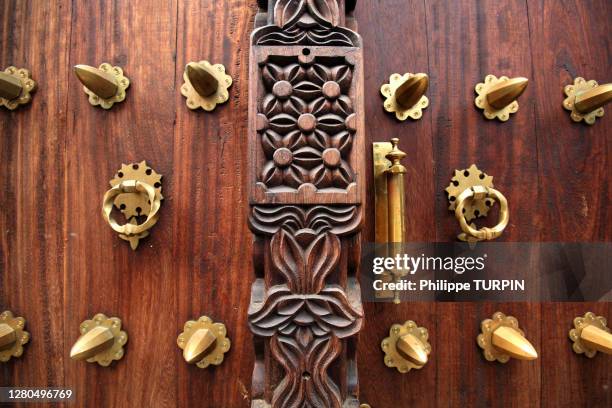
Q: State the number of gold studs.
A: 12